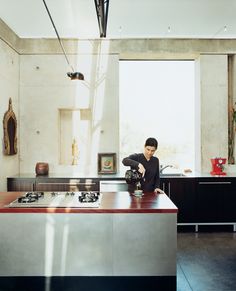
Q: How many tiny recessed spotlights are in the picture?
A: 3